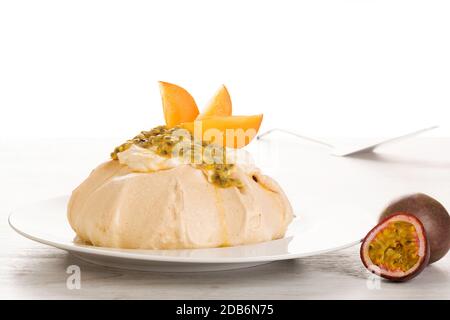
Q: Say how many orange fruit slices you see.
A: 3